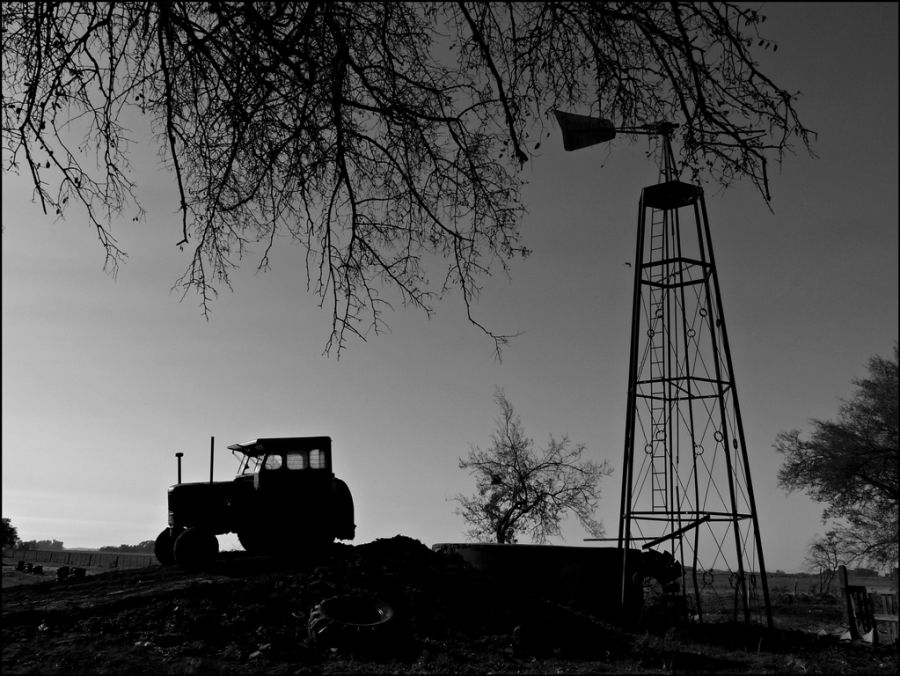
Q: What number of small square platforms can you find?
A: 1